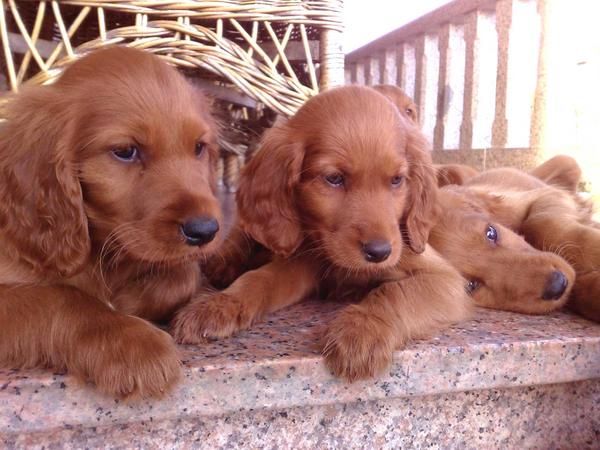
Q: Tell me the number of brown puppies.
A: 4